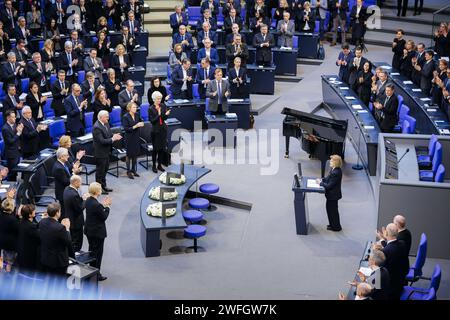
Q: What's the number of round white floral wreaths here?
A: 3